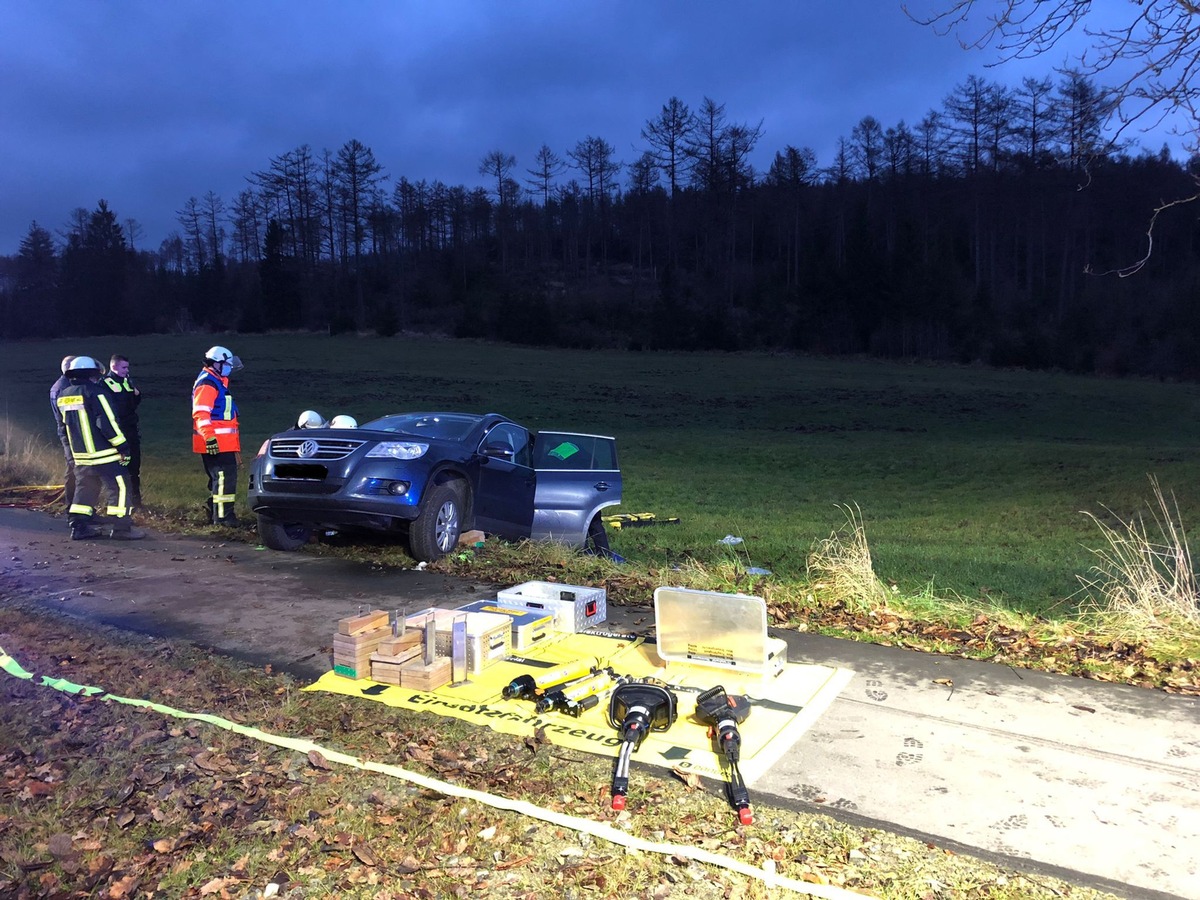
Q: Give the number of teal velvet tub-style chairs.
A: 0